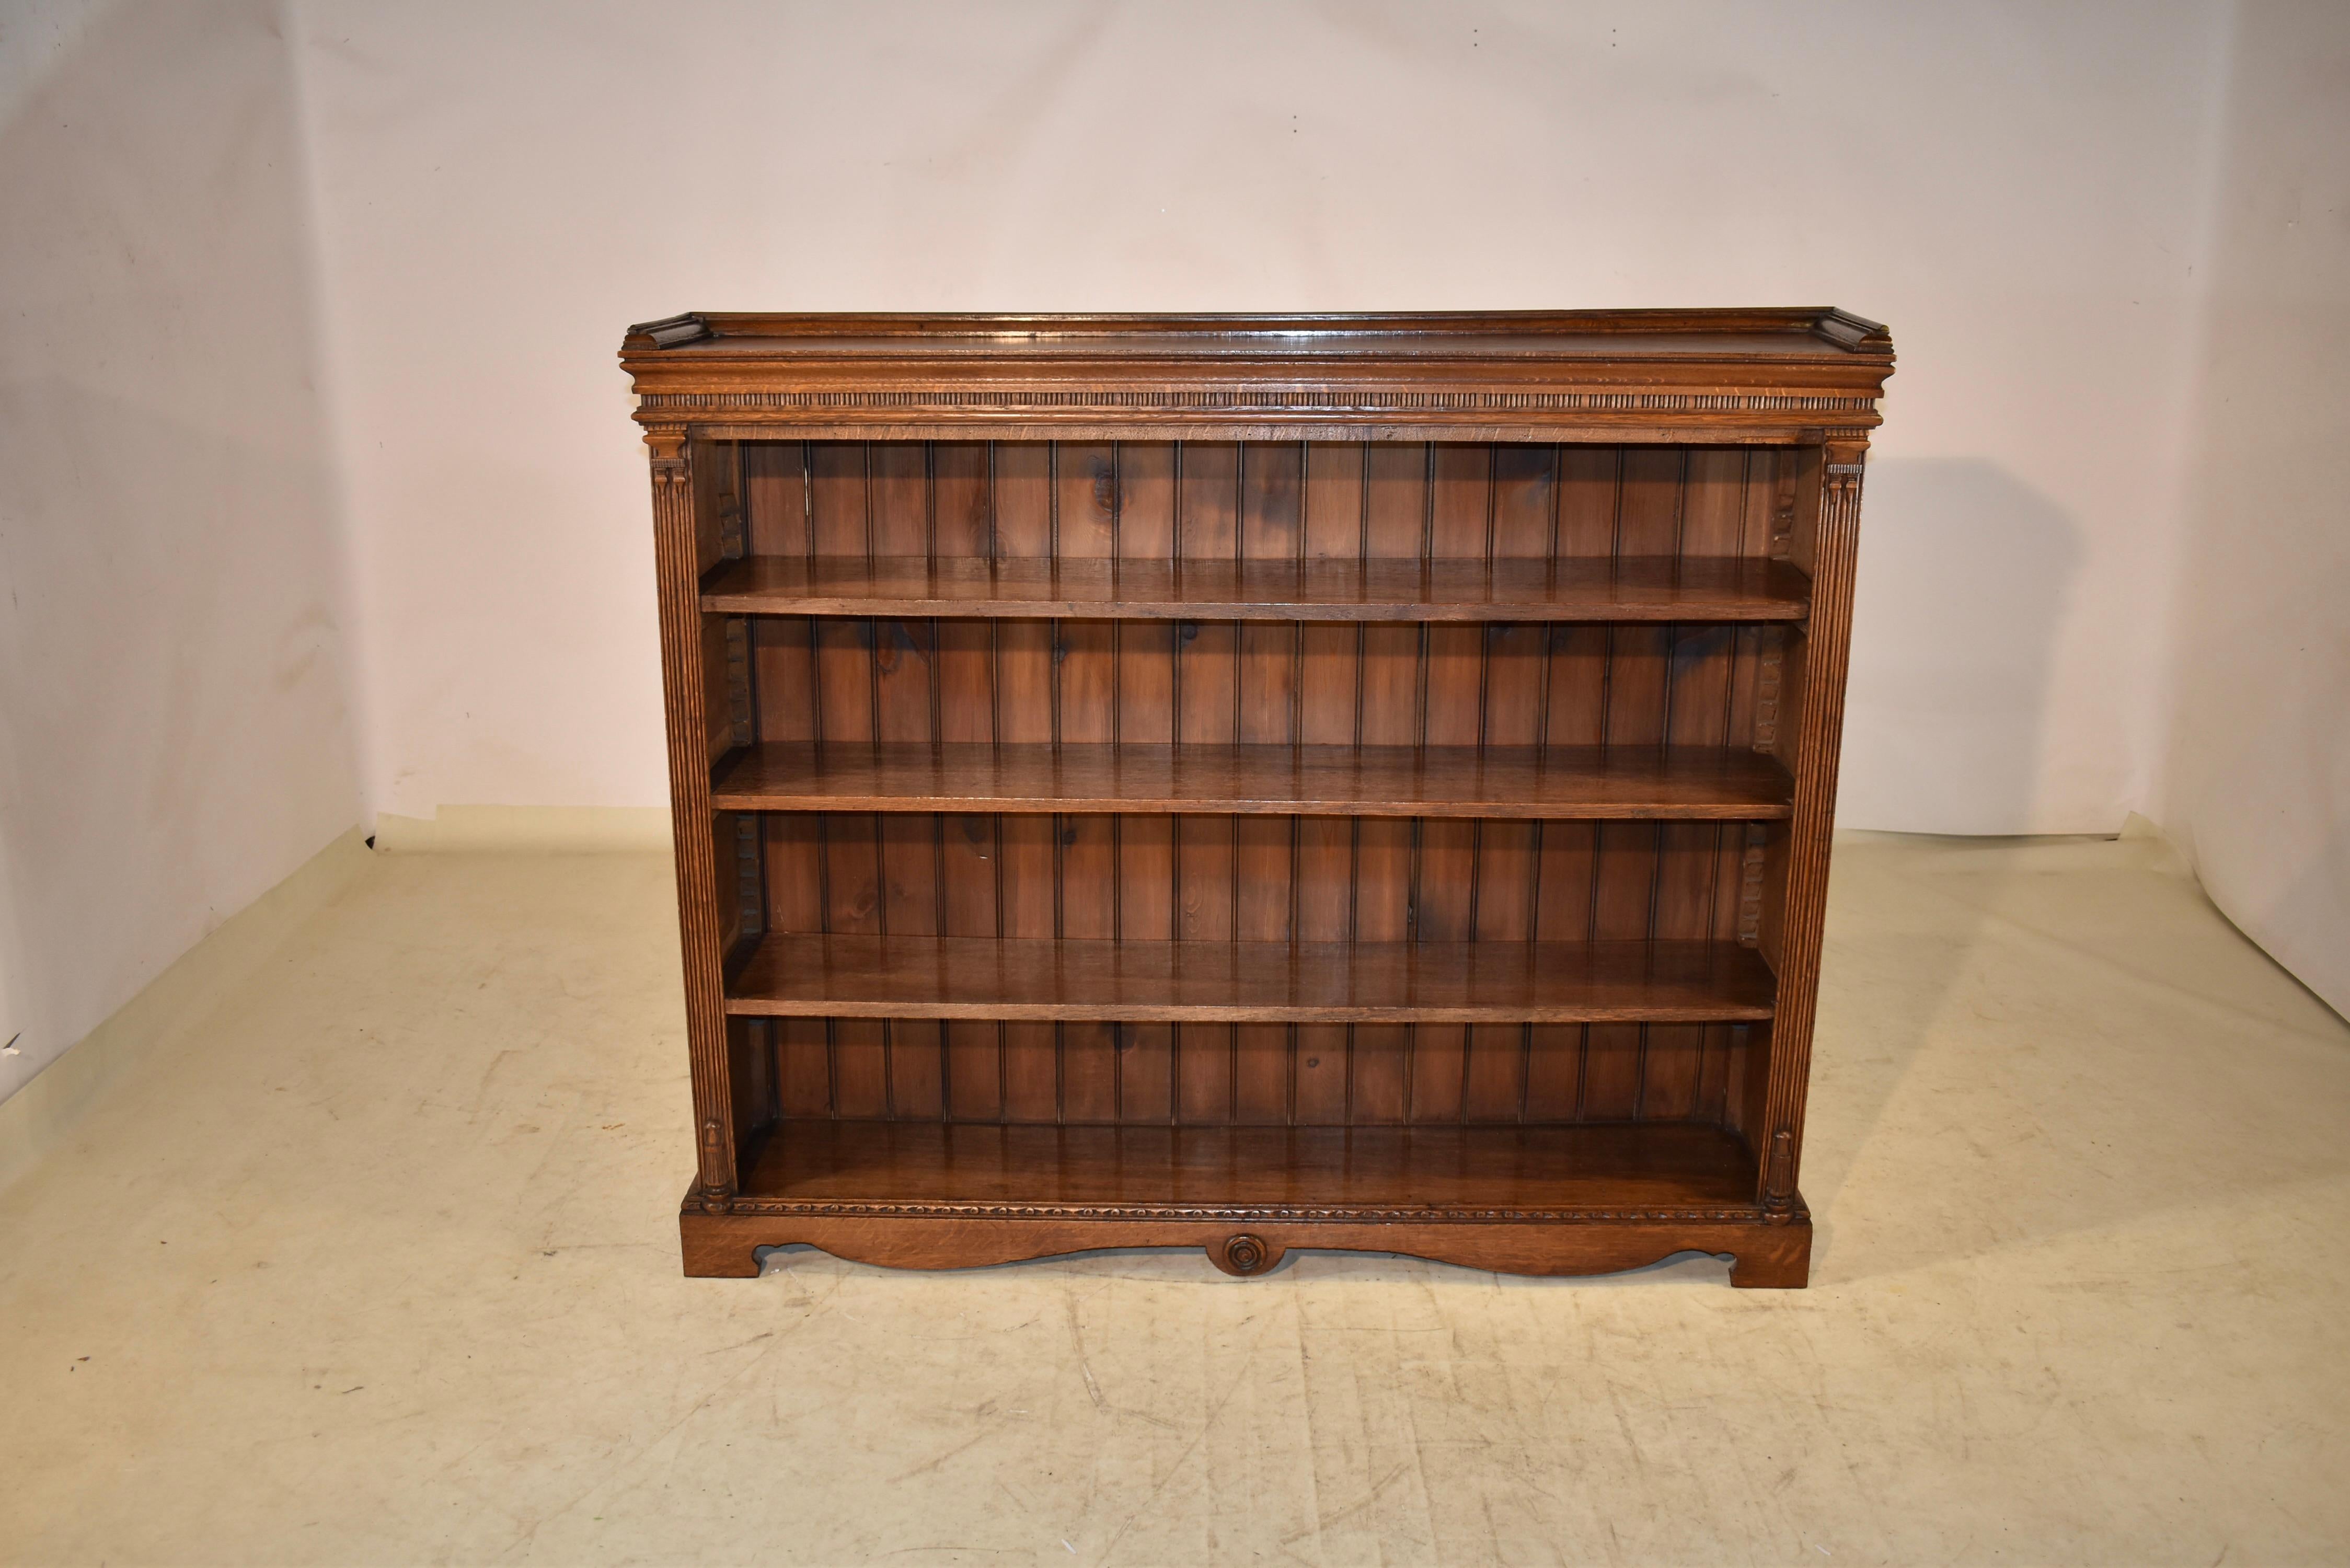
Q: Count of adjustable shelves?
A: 3